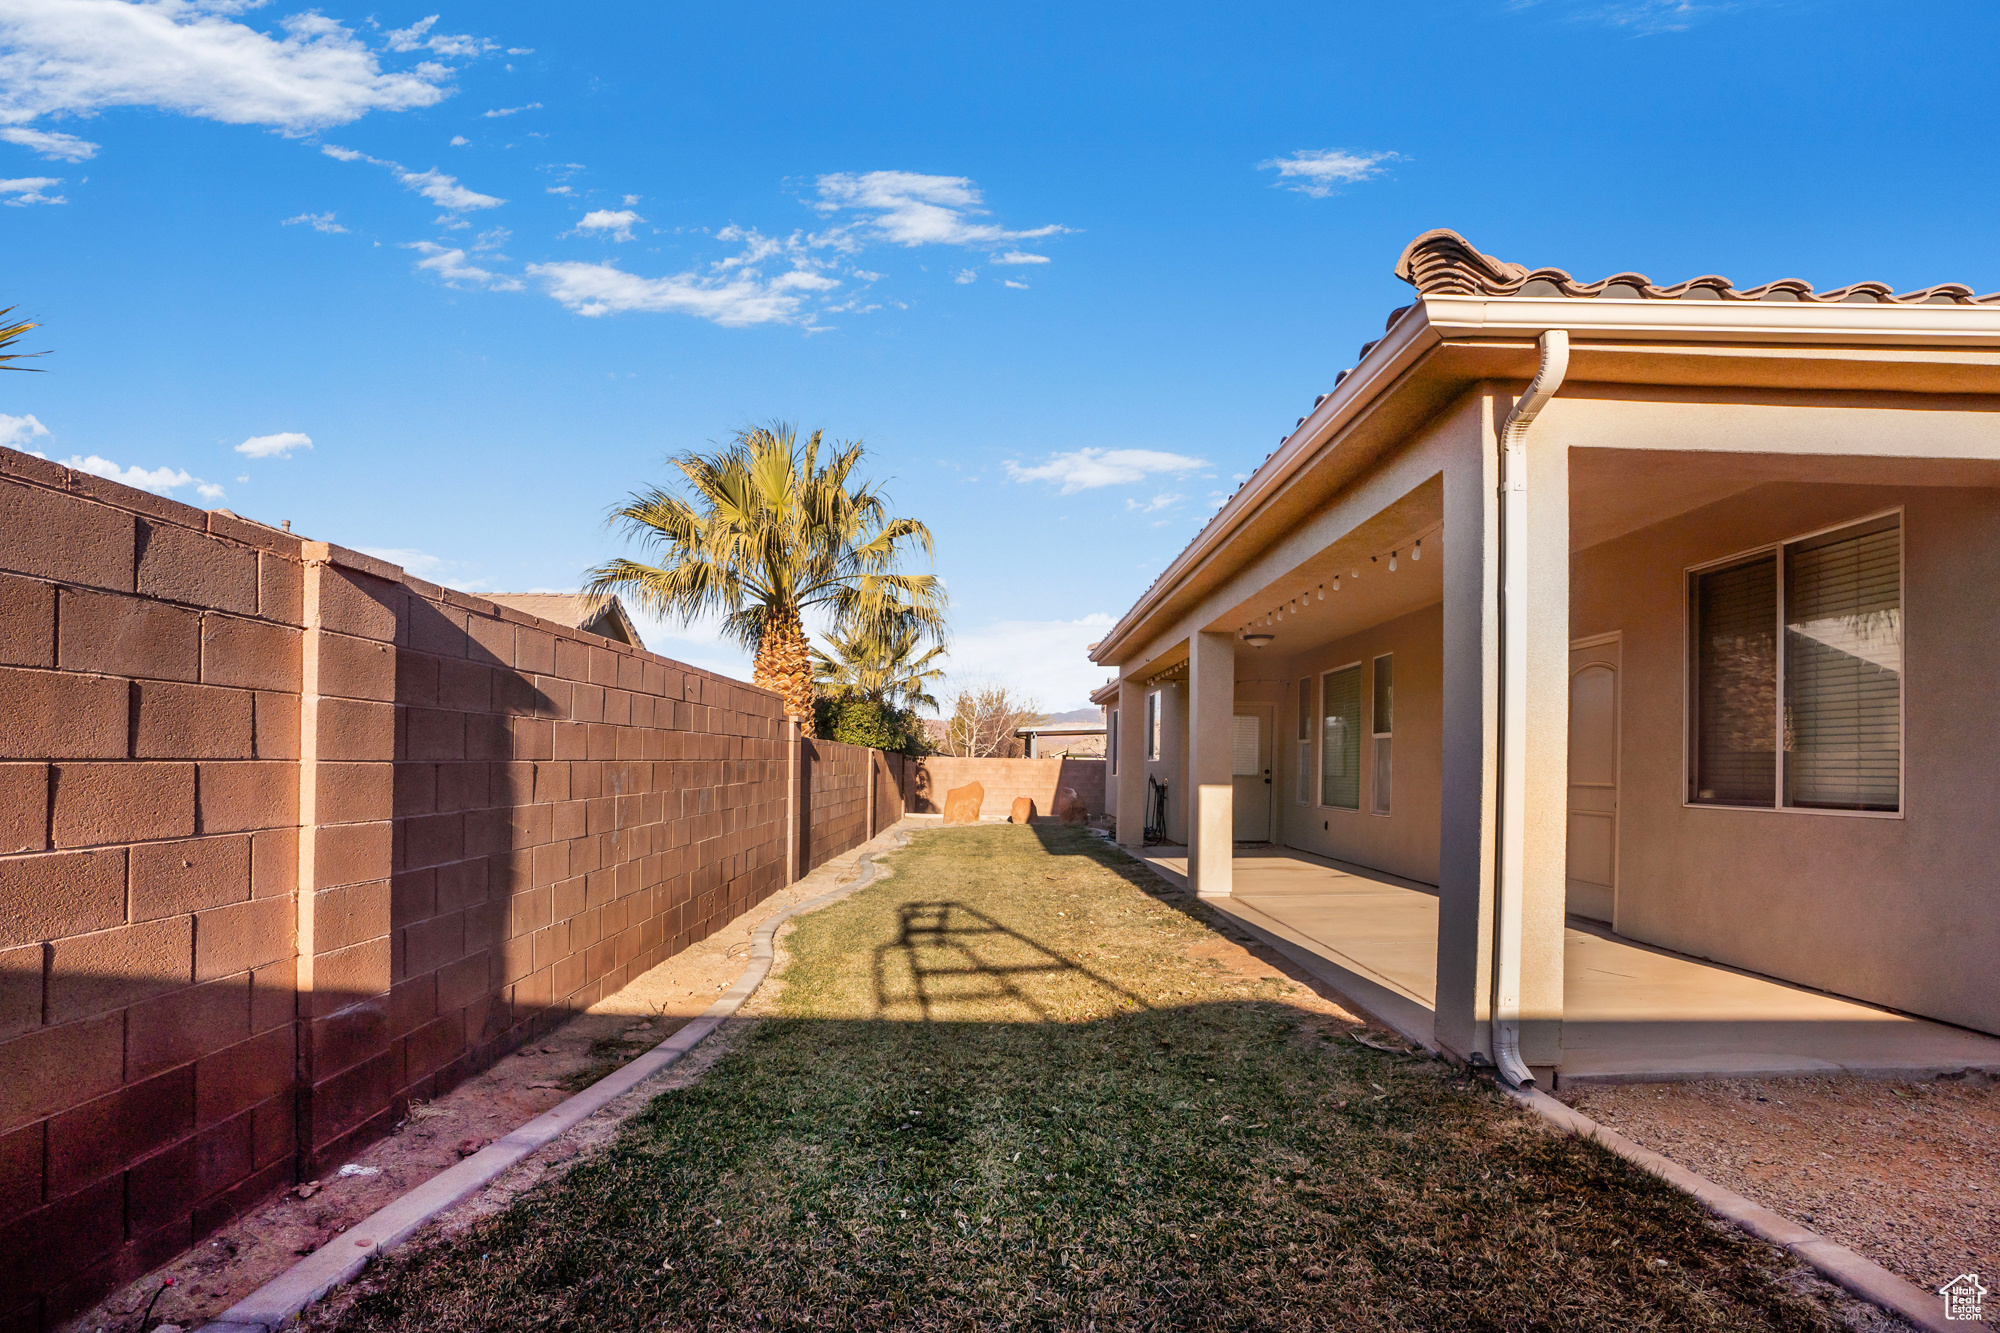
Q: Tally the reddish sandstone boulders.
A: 3